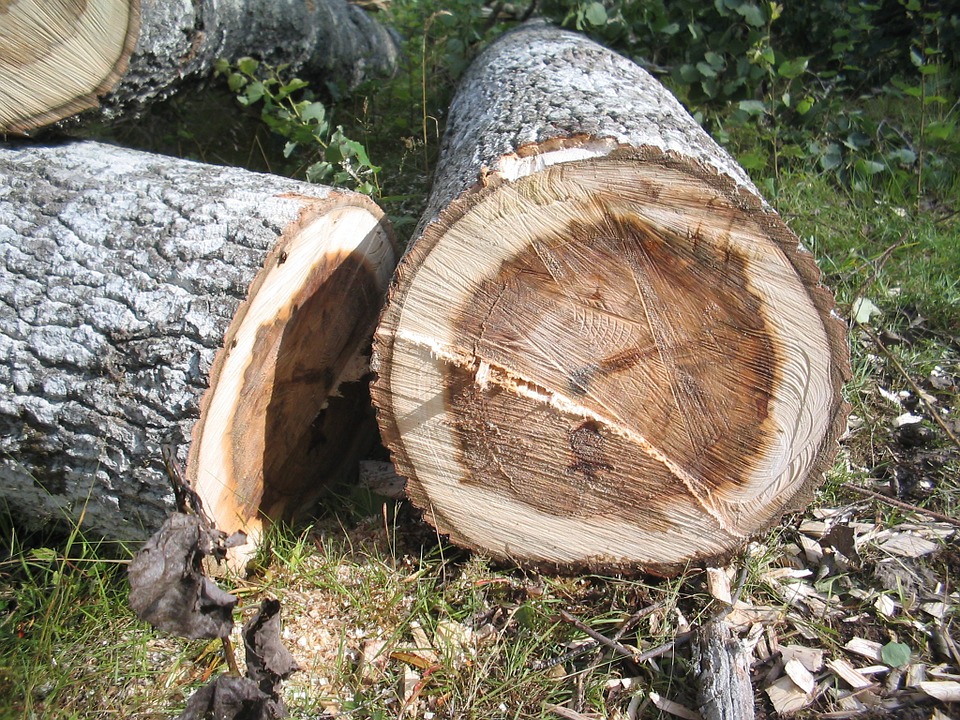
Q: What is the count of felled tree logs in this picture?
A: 3